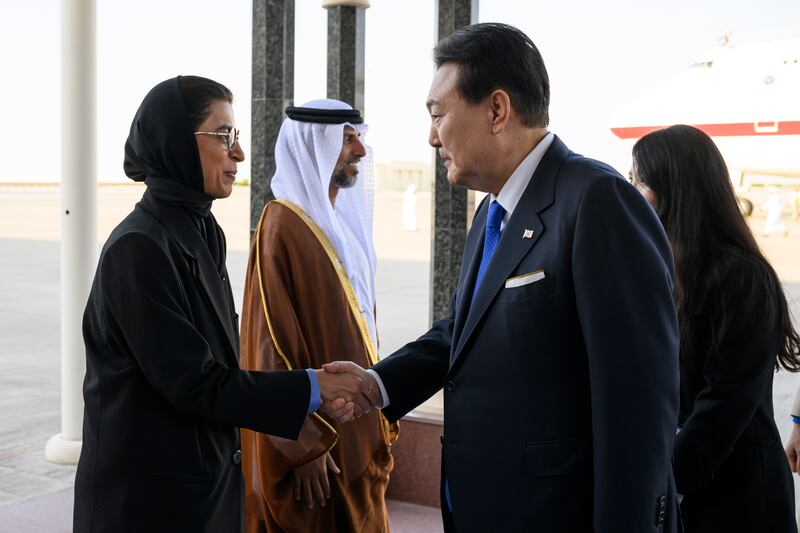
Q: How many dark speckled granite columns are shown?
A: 3